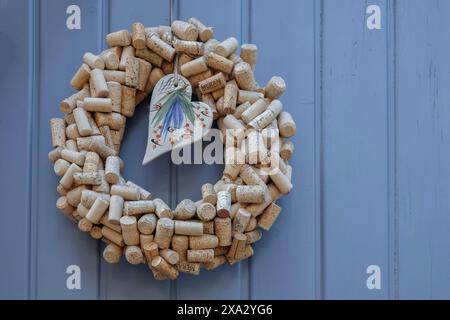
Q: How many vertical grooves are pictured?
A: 6